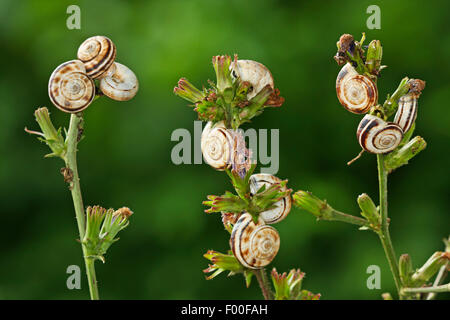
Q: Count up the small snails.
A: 10